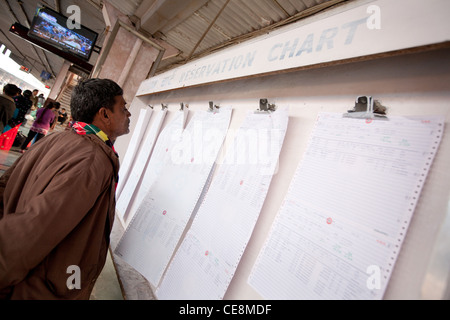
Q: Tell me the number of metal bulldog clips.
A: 6